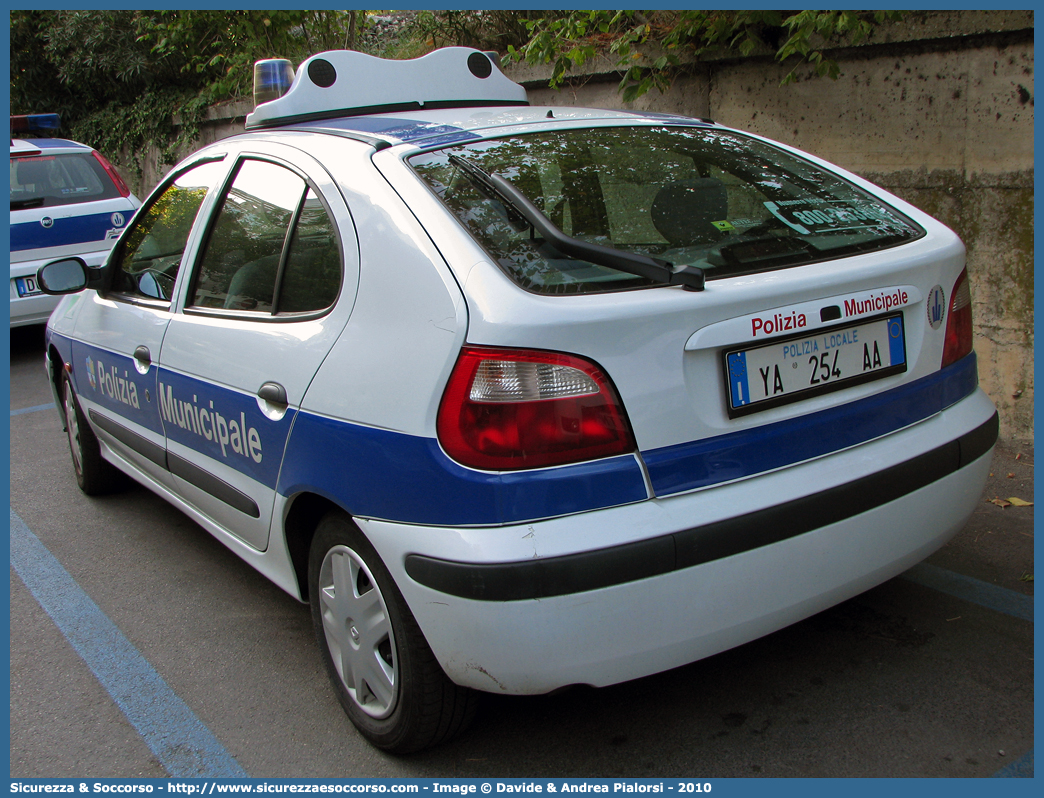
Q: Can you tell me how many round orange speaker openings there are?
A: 0